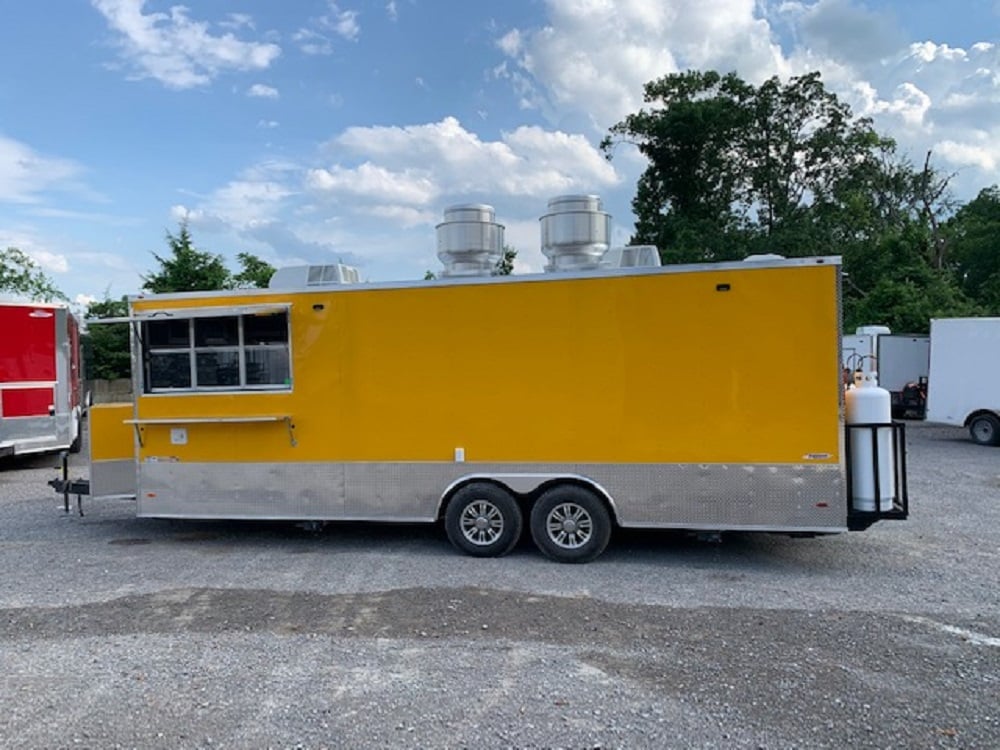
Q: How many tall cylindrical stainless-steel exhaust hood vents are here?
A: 2